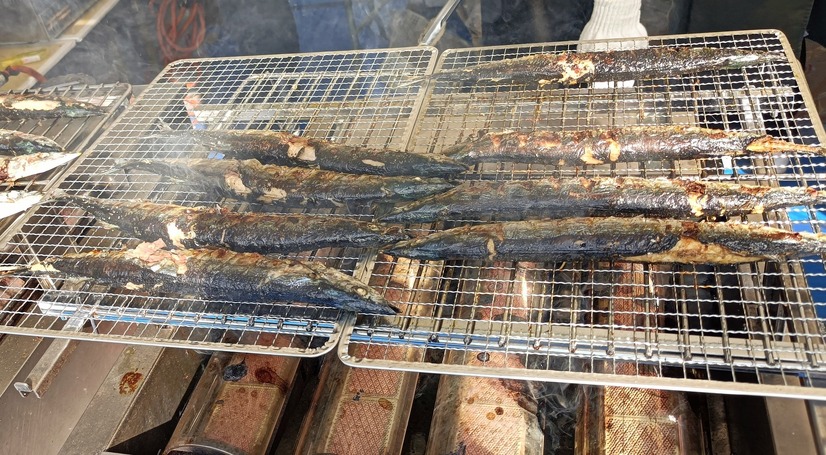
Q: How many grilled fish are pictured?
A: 12